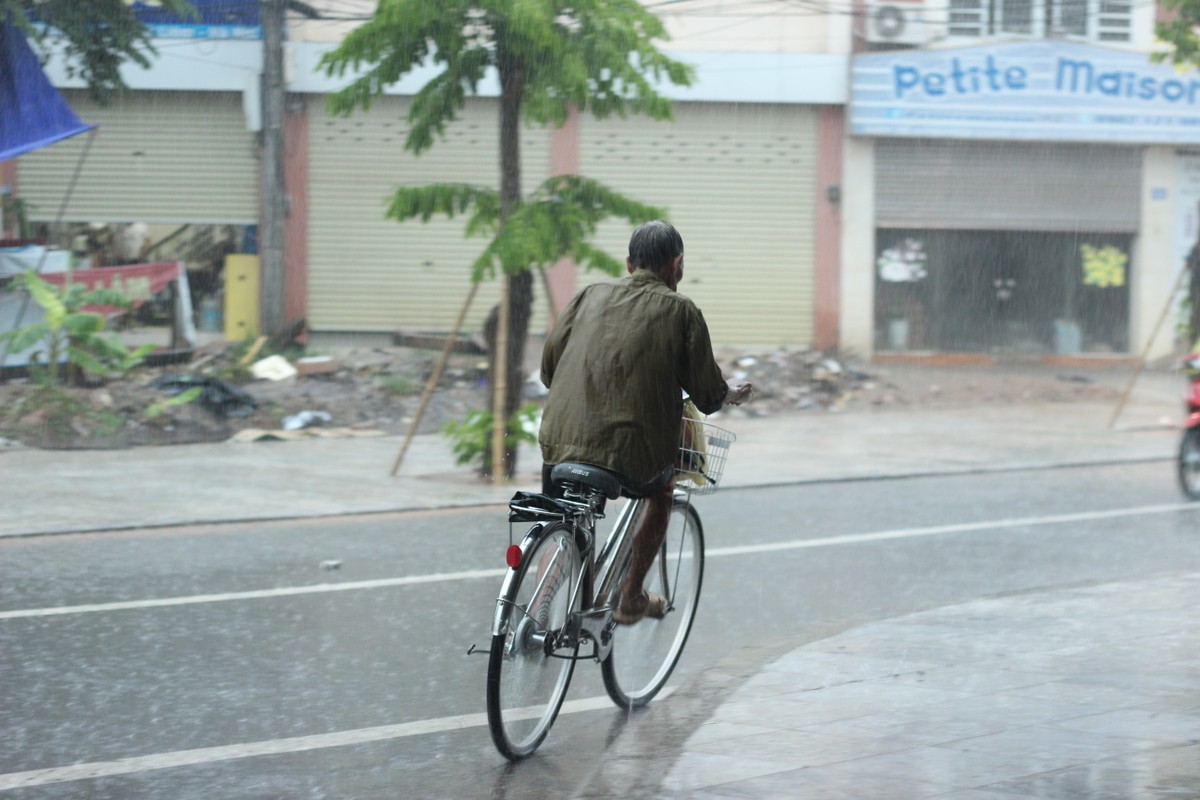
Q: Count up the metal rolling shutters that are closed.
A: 2